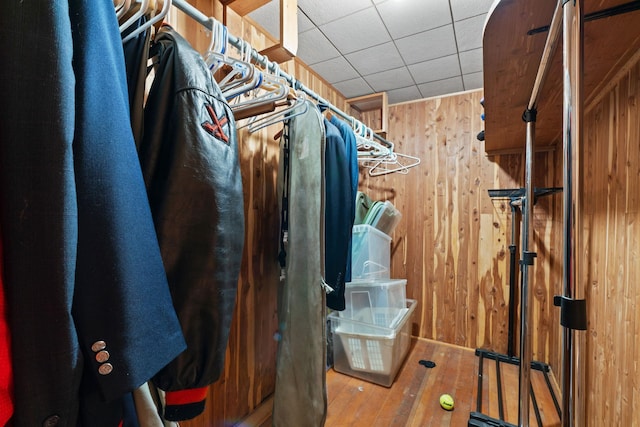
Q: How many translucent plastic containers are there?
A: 3